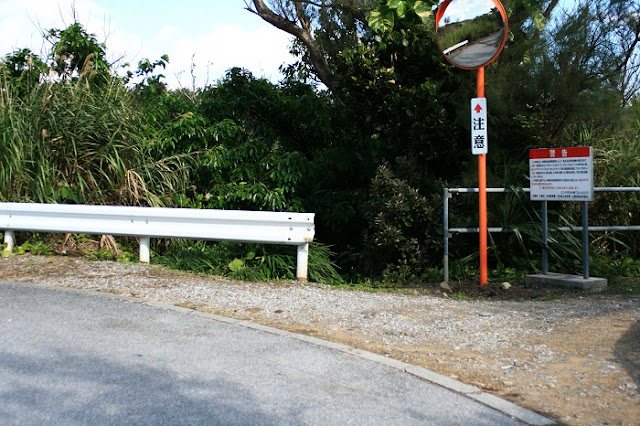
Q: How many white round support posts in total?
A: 3